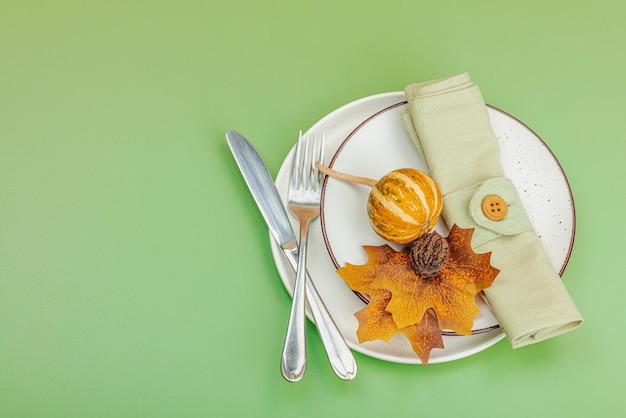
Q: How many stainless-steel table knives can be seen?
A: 1